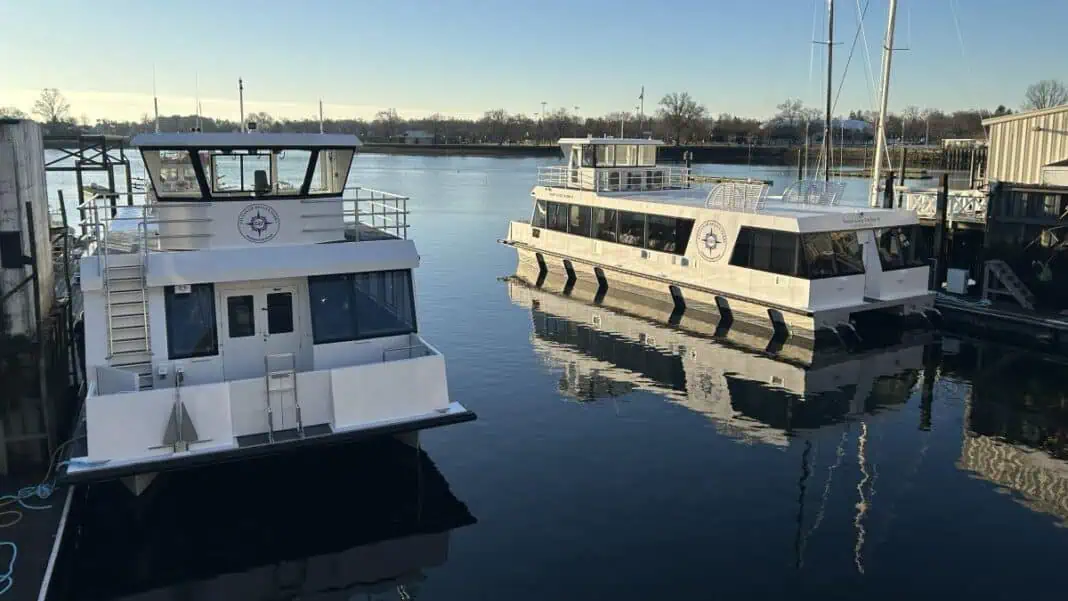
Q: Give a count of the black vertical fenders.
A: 6